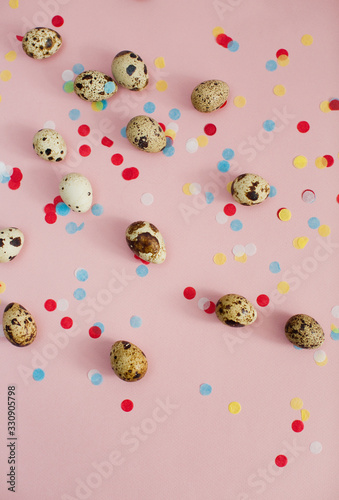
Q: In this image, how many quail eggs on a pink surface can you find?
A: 14